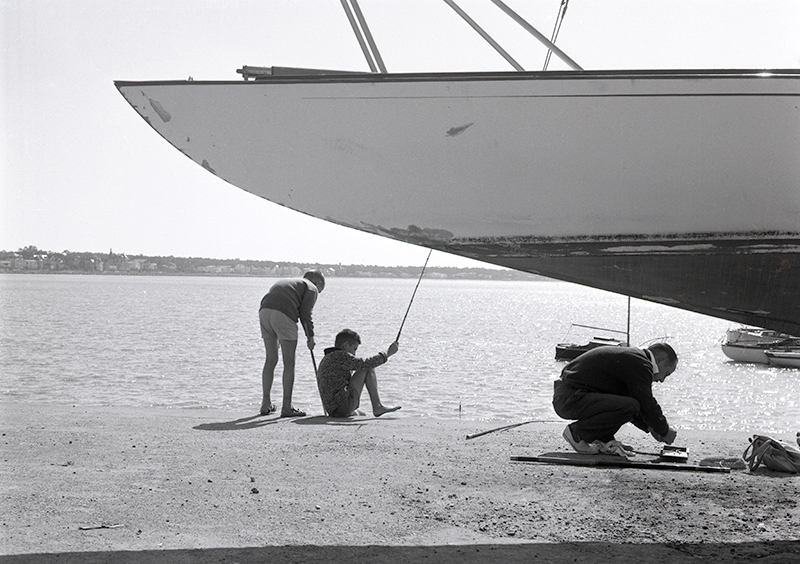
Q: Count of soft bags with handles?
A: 1